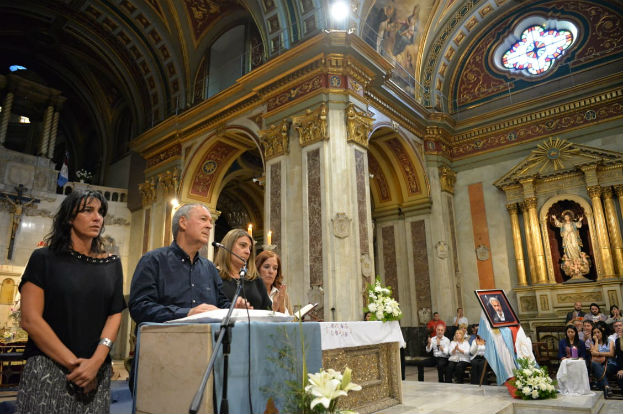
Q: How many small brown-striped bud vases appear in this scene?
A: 0